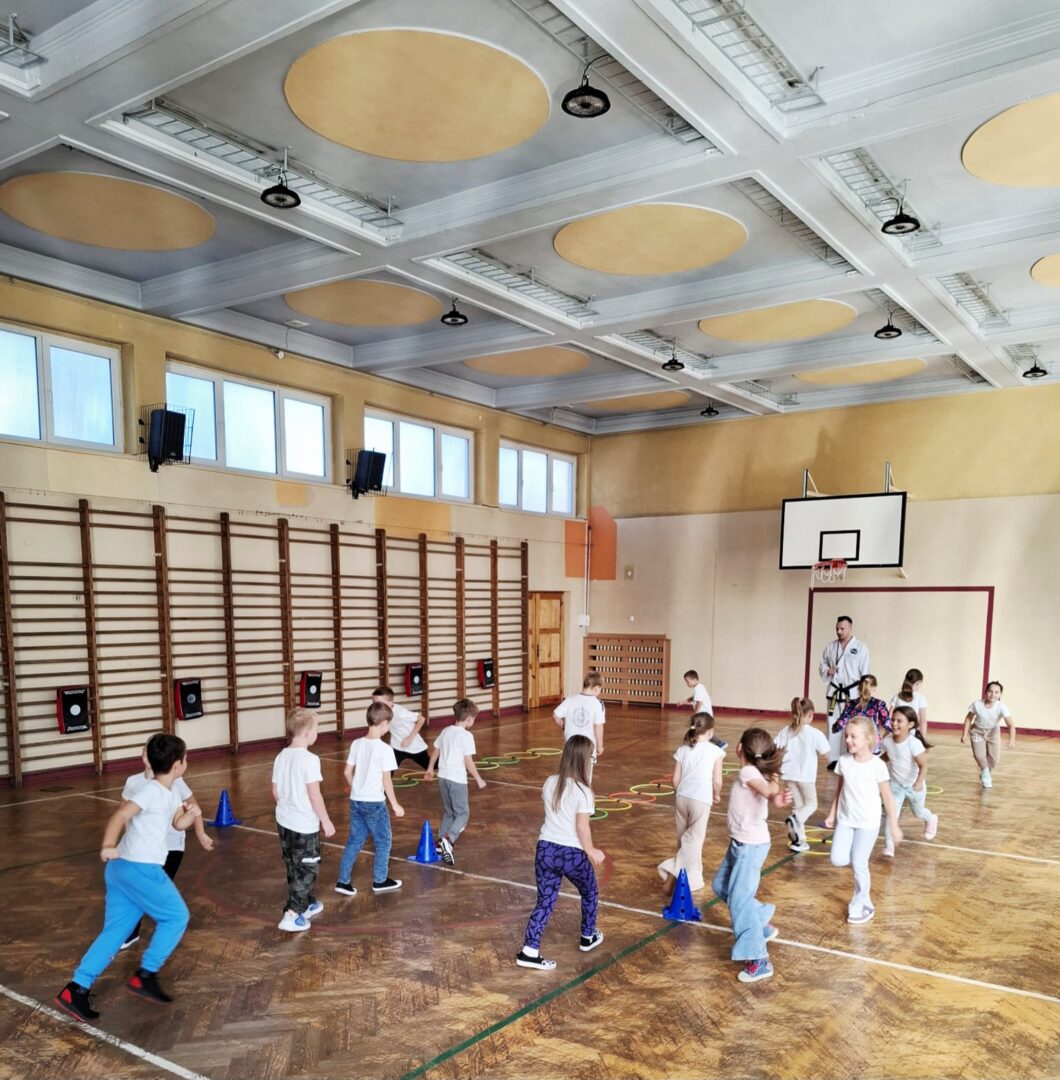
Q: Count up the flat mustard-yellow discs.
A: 10